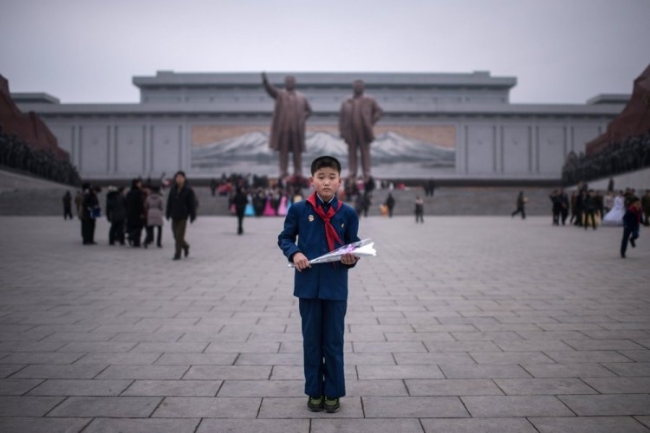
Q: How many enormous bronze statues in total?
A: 2